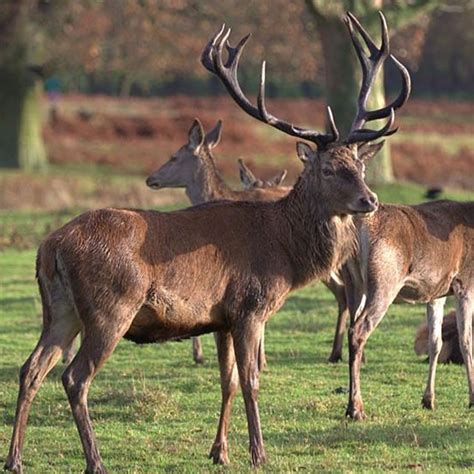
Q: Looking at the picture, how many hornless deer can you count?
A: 2